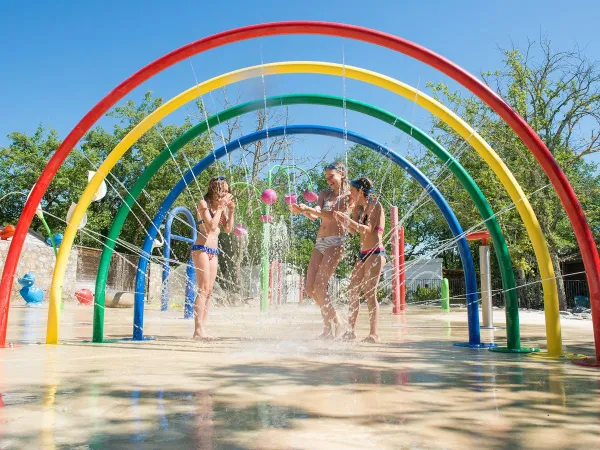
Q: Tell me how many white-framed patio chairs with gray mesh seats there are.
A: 0